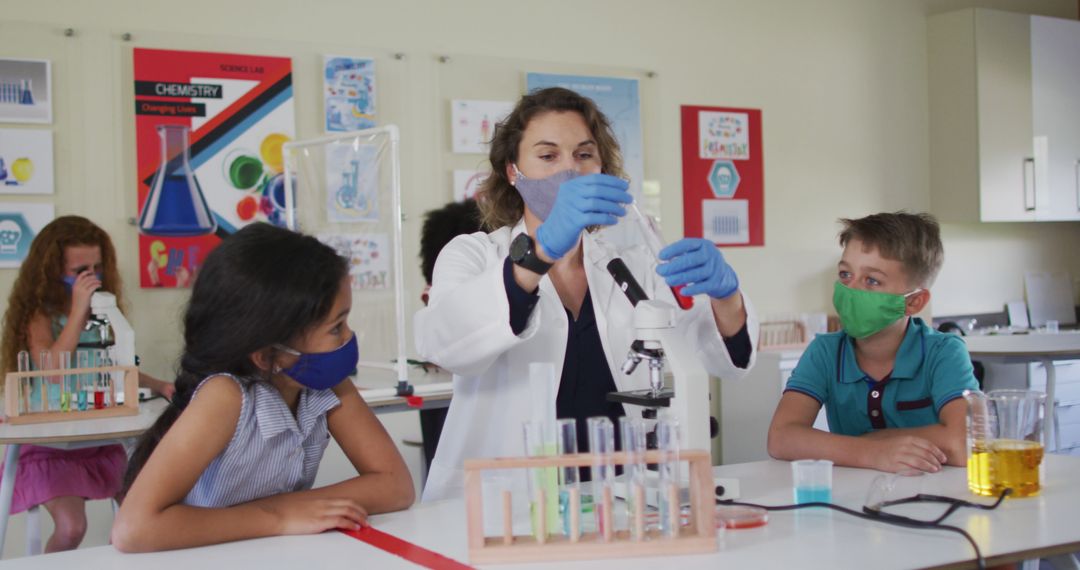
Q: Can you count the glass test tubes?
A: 11